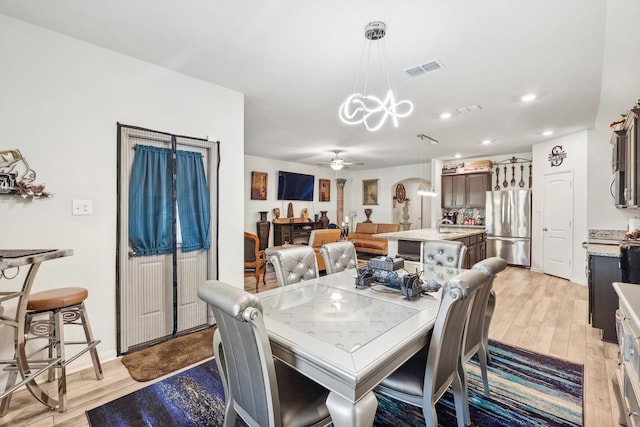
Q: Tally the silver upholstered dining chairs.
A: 6